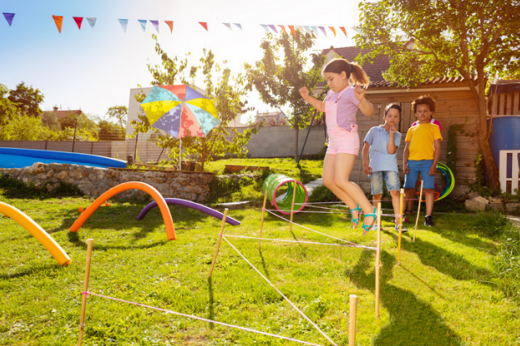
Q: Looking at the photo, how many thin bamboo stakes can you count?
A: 8